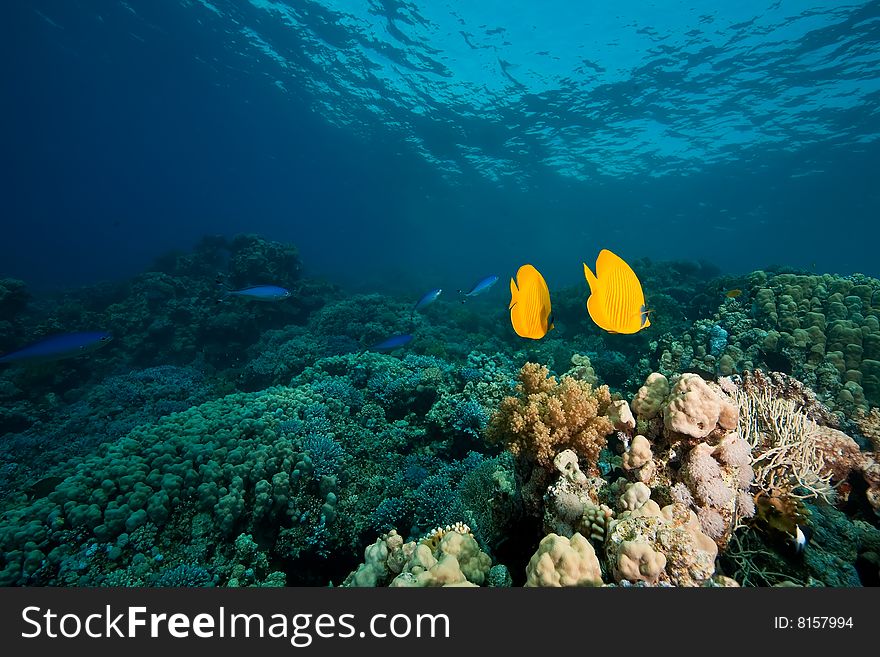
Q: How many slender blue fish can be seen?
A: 5